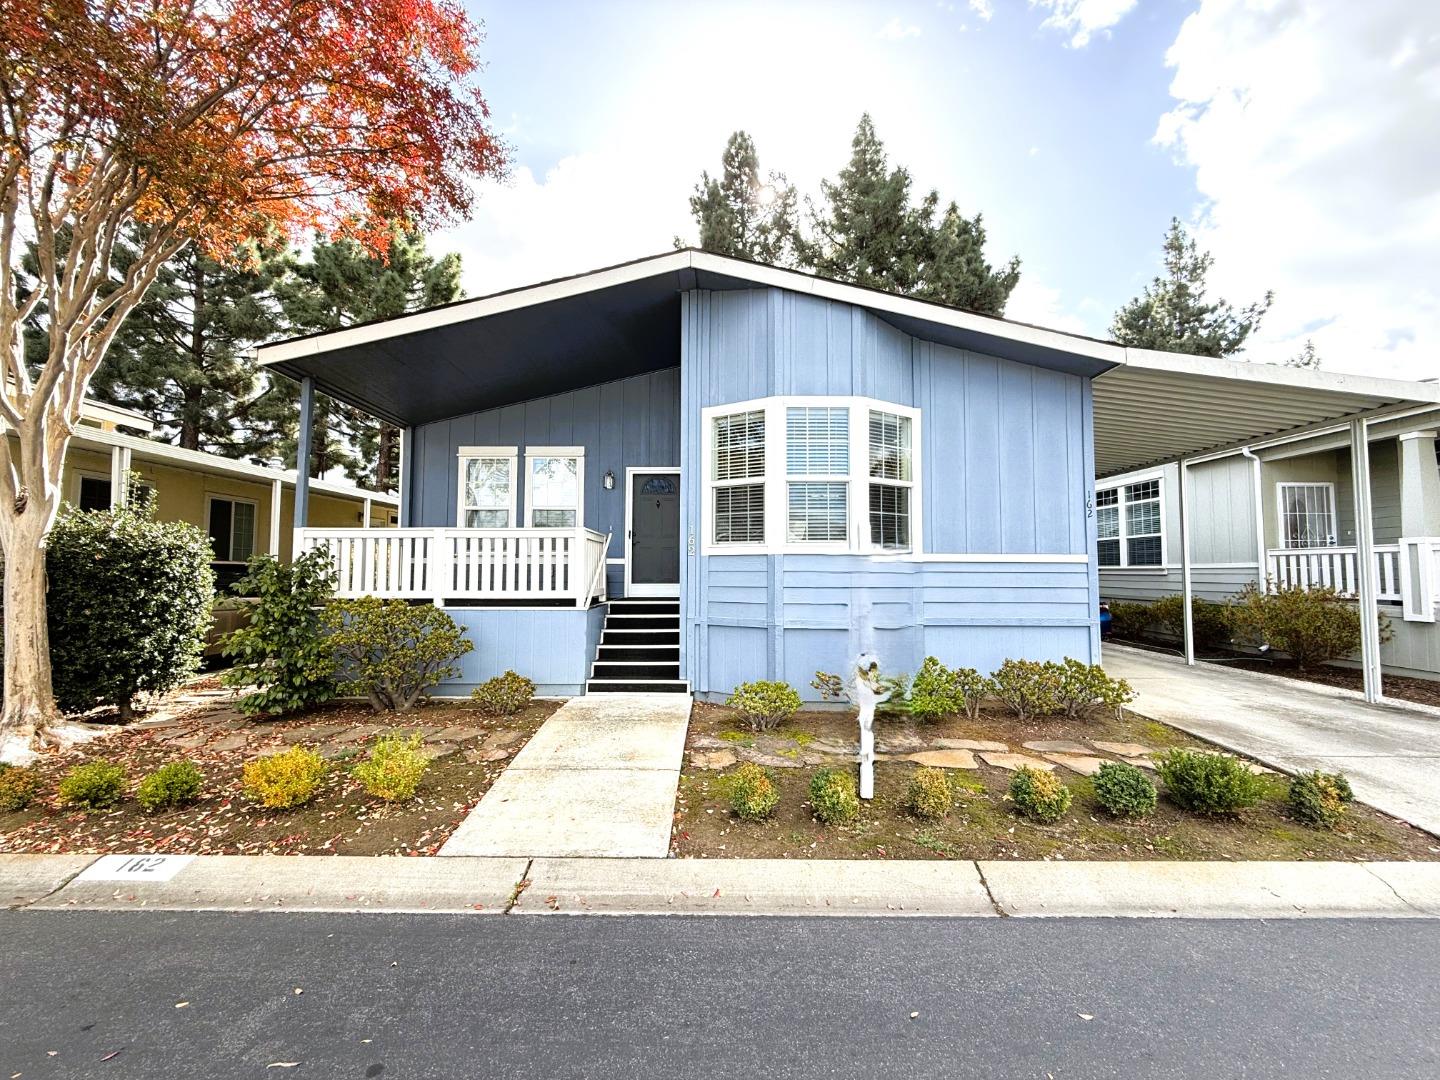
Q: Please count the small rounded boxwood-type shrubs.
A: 12